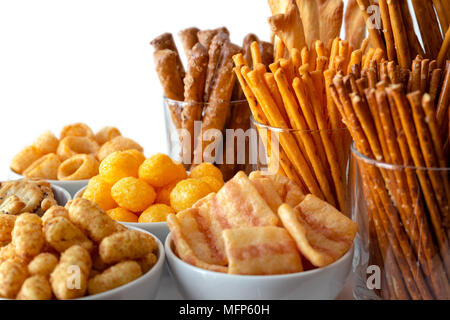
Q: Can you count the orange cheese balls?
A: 12